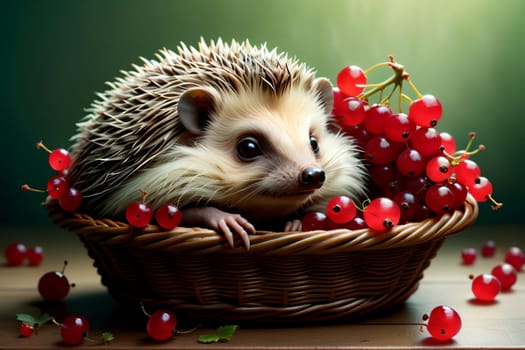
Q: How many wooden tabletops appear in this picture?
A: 1